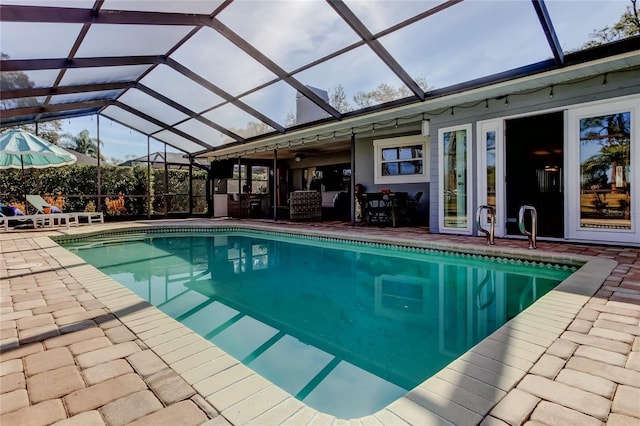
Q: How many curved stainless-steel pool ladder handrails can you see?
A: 2